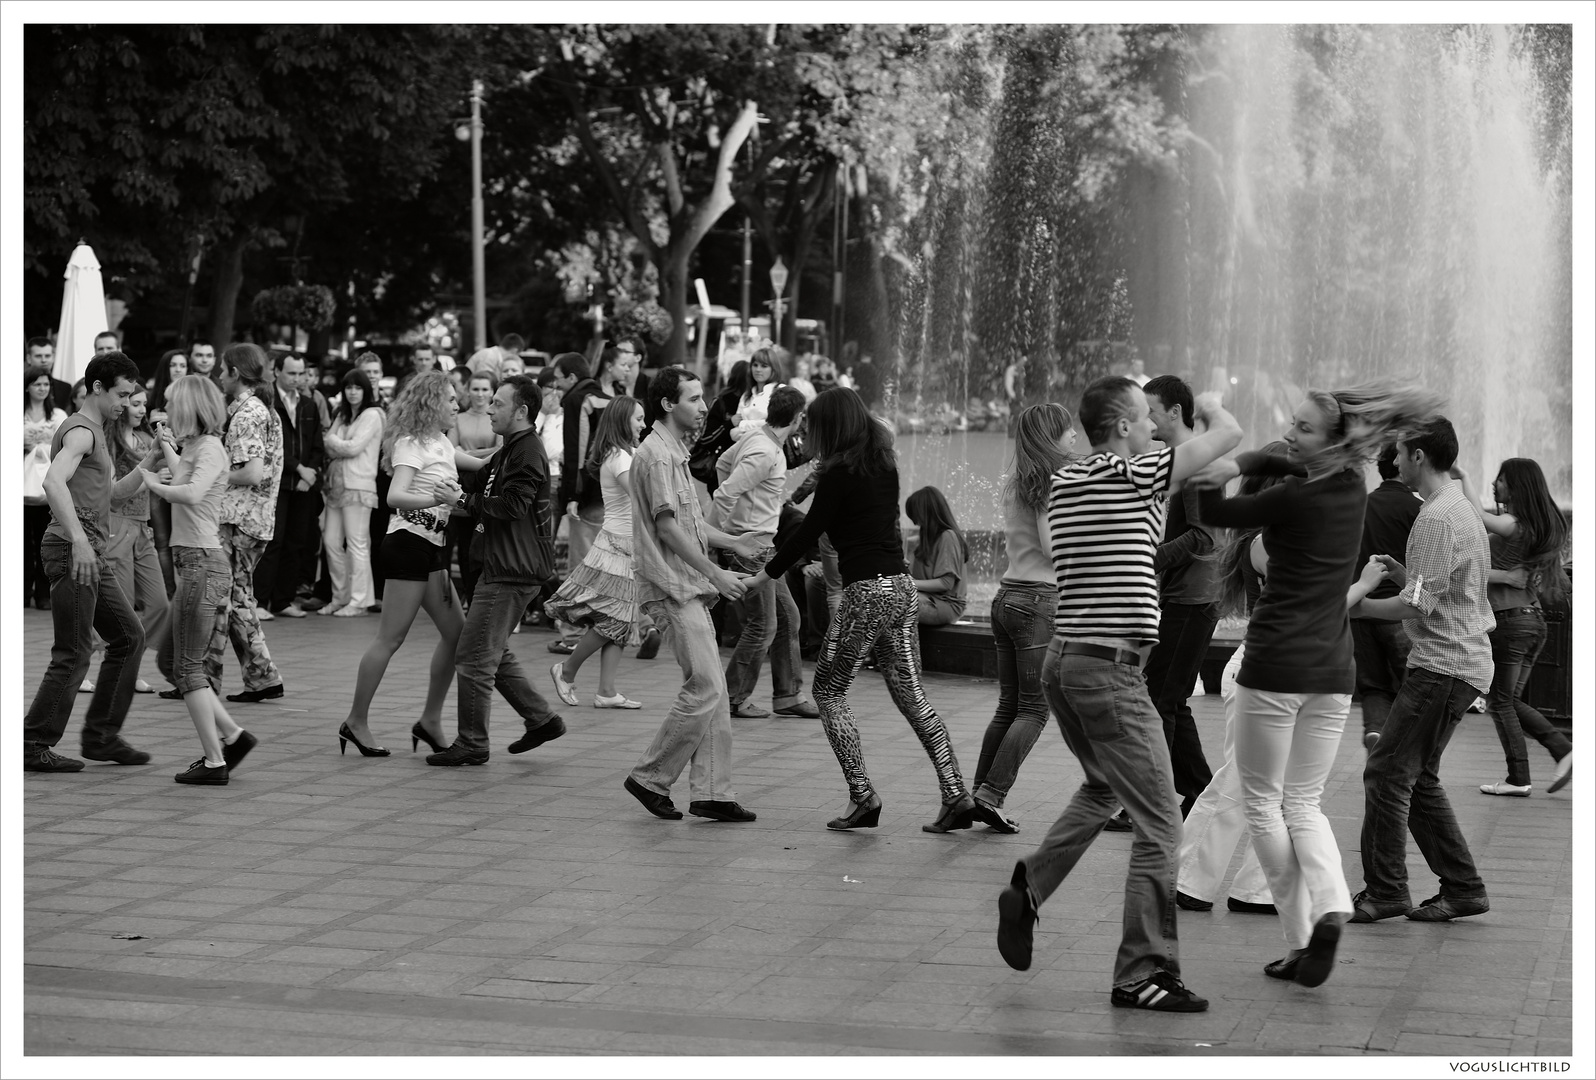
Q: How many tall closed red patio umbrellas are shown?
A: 0